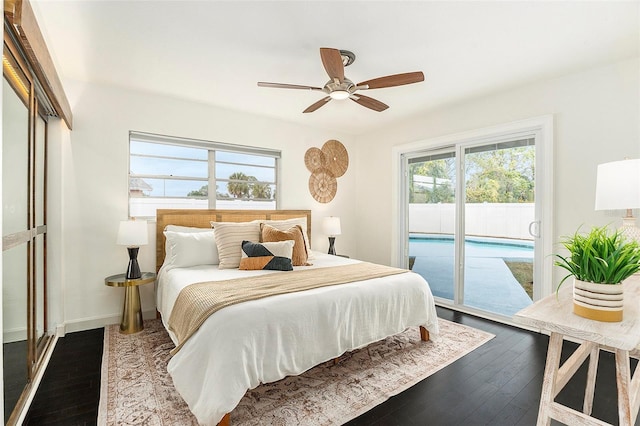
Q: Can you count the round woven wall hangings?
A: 3